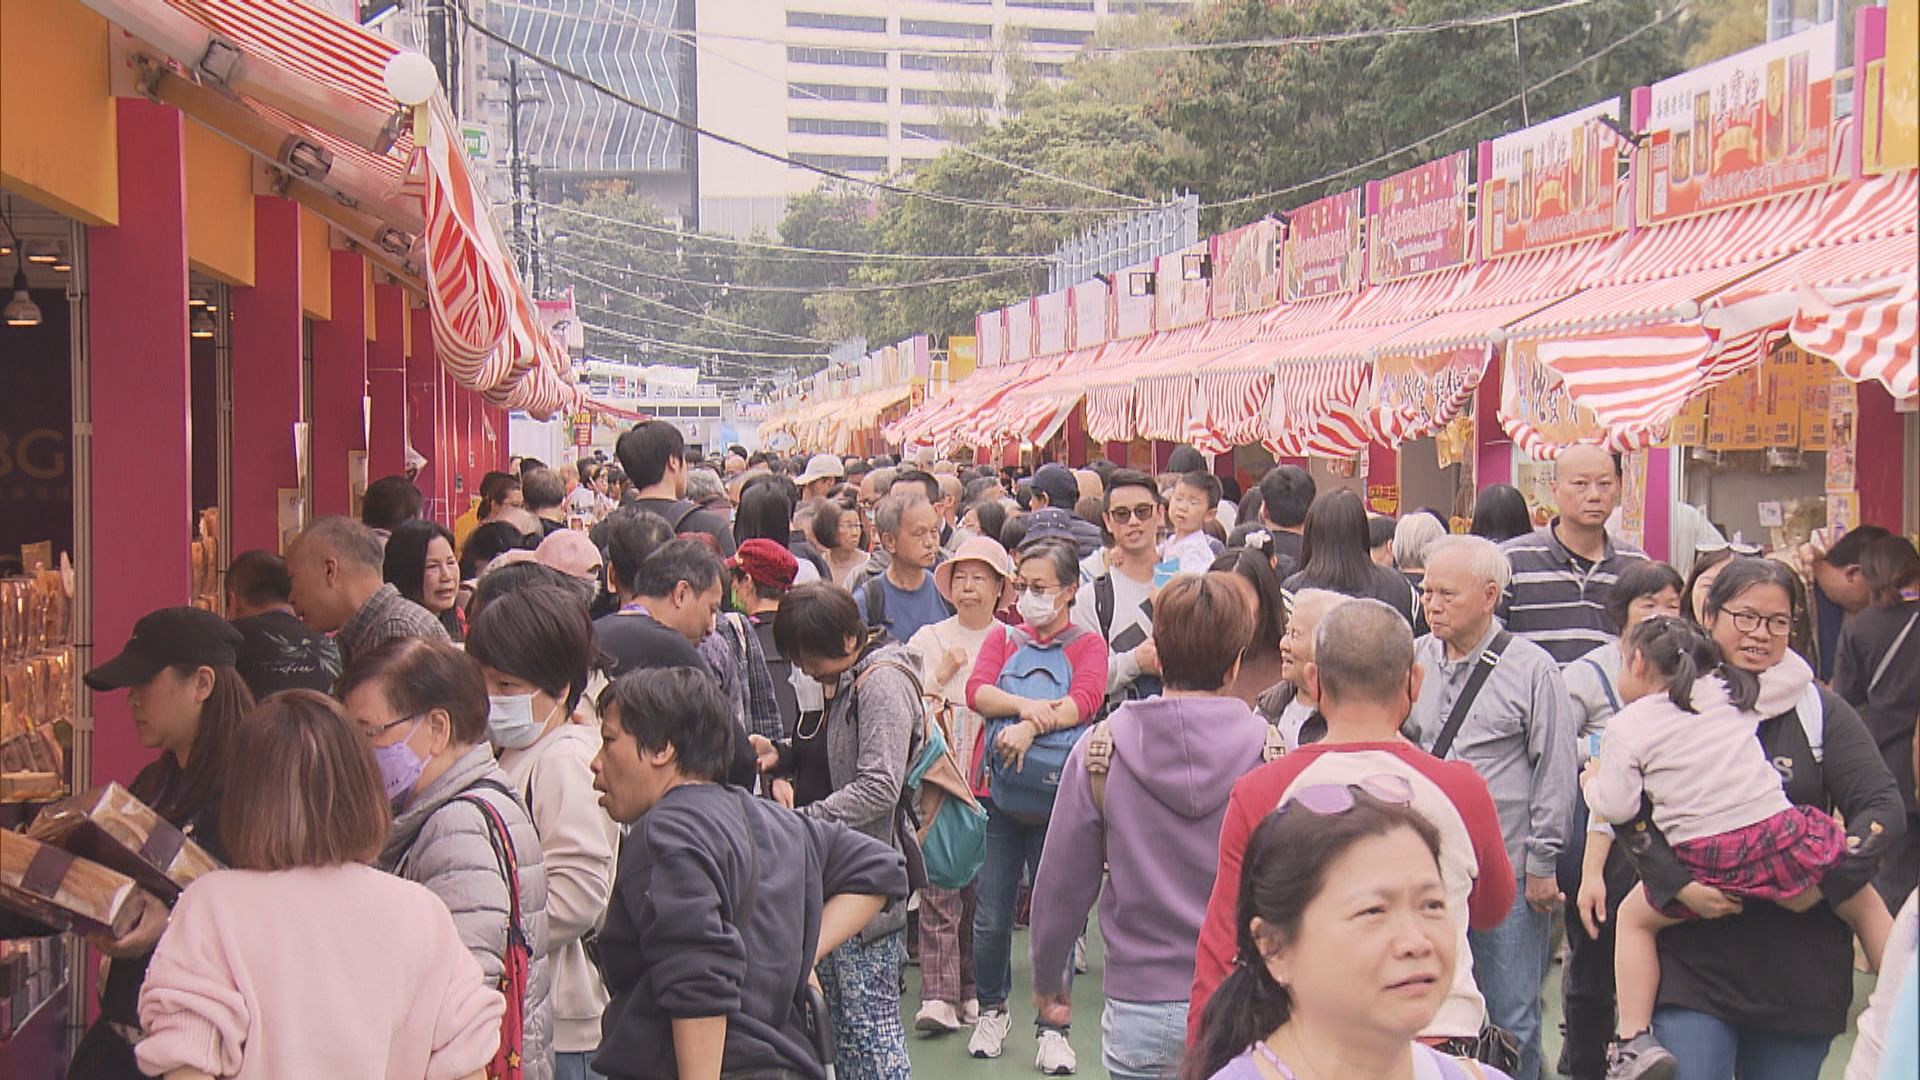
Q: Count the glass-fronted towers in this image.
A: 1